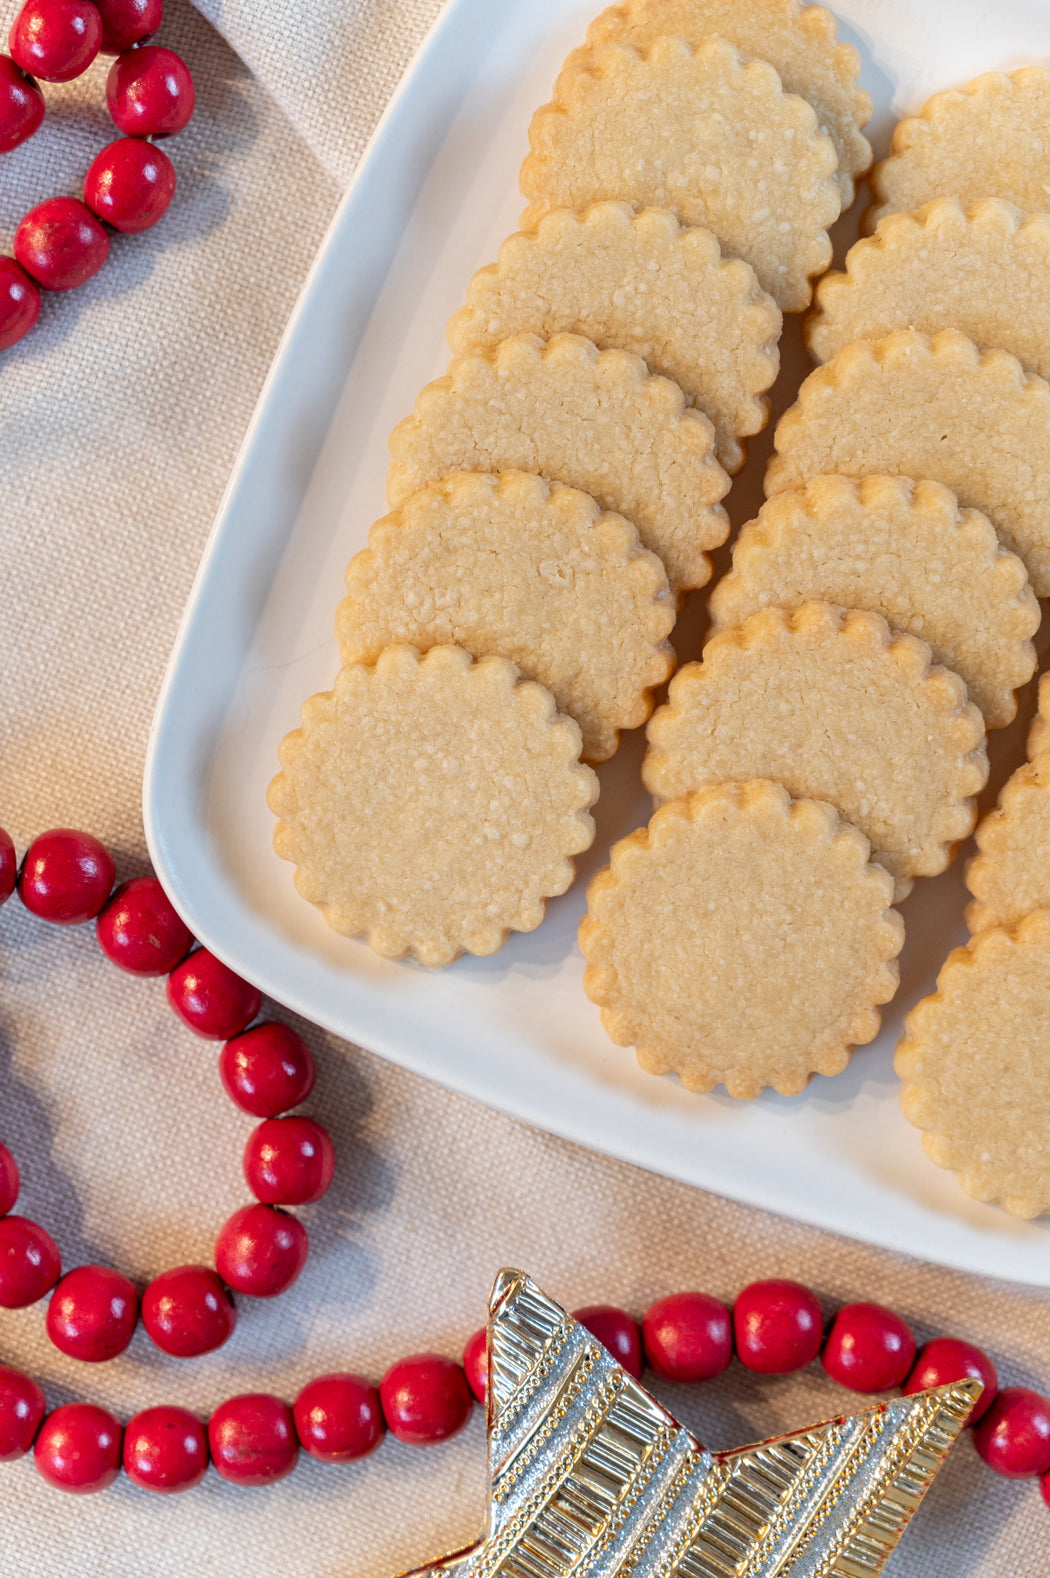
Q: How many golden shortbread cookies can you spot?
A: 15